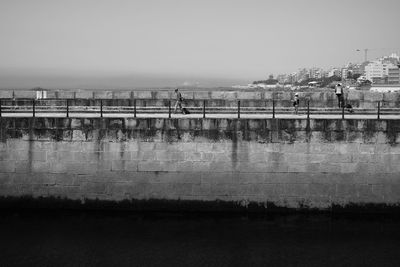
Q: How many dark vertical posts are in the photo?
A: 12